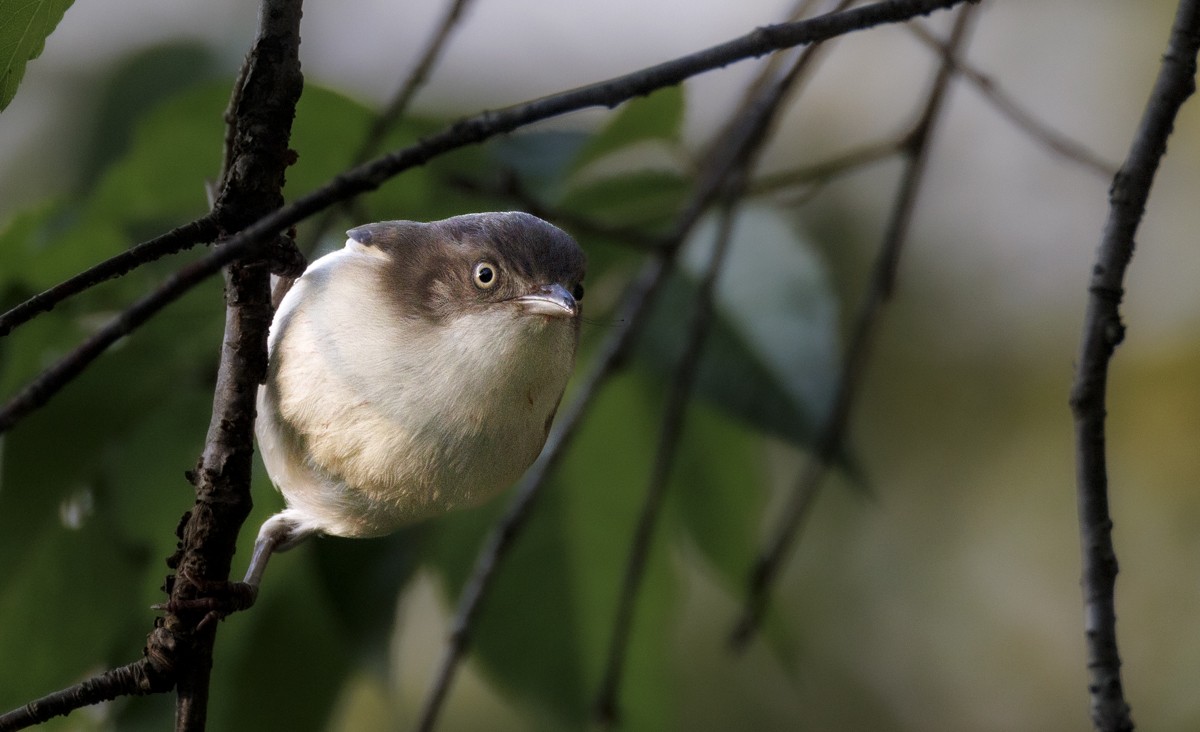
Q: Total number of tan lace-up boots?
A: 0